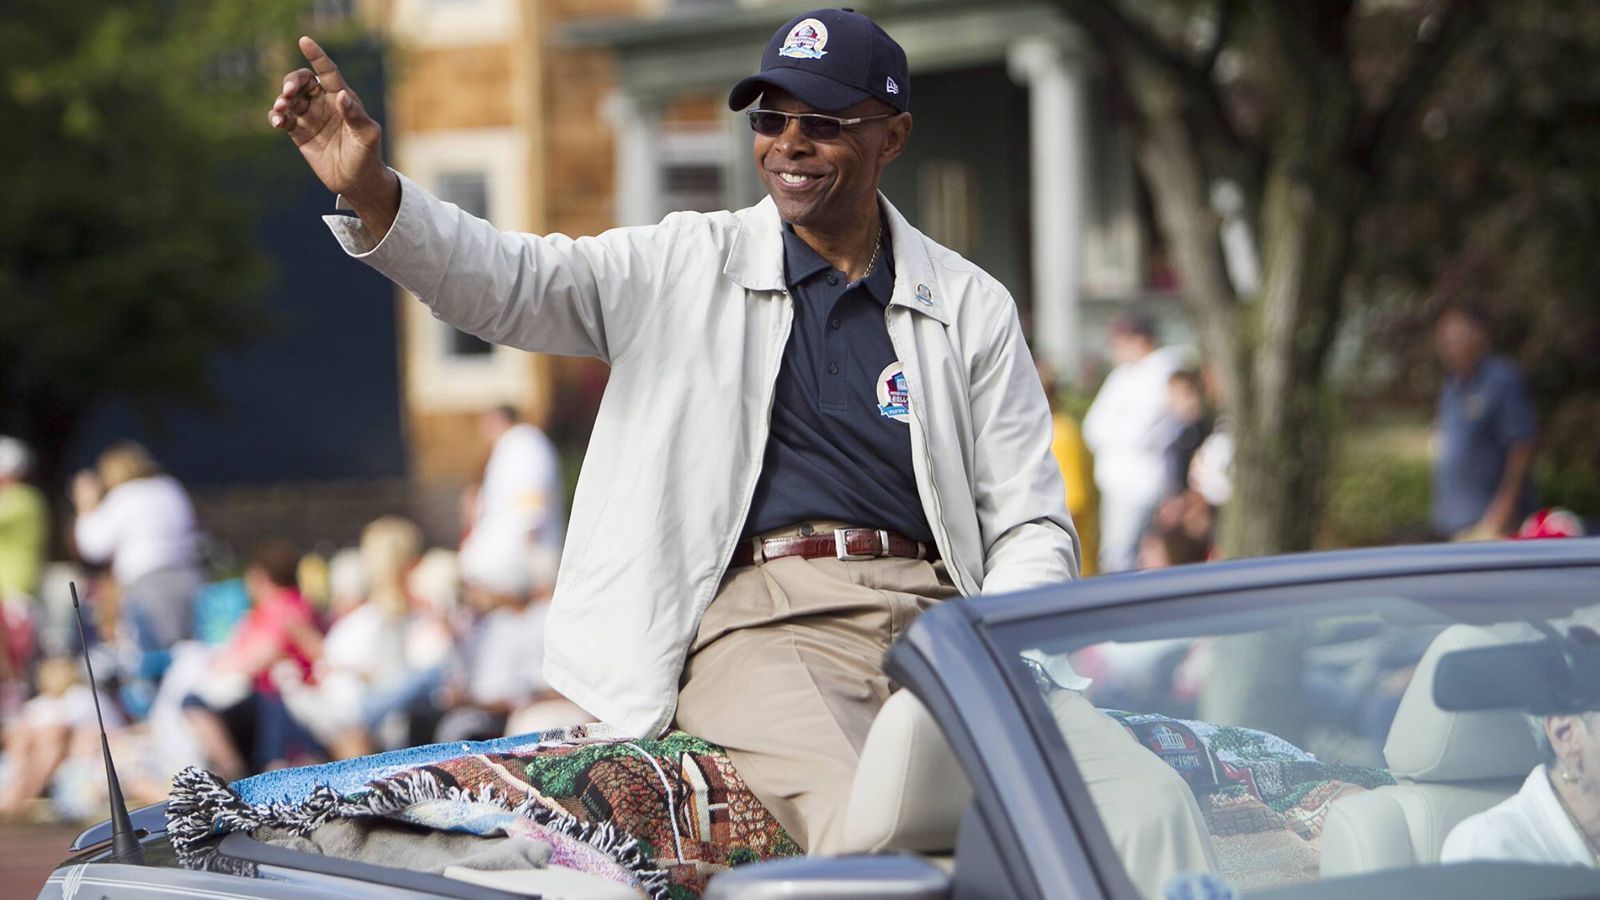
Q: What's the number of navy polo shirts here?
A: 1